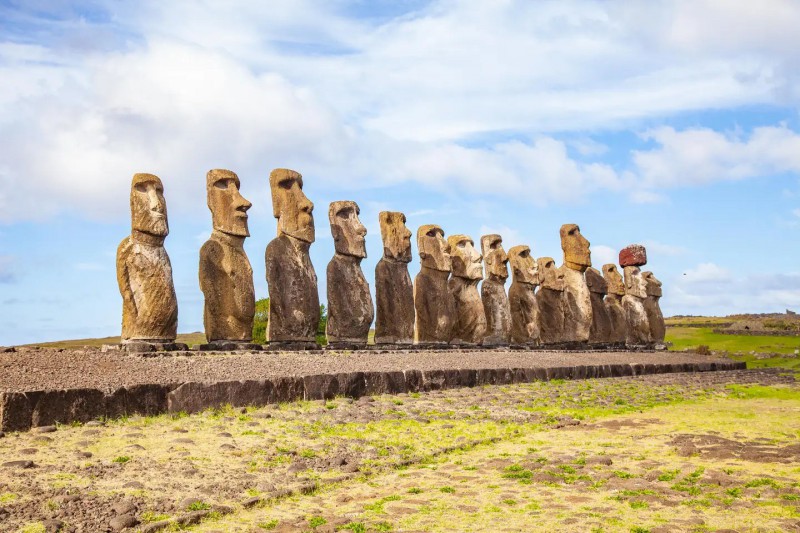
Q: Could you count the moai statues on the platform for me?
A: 15